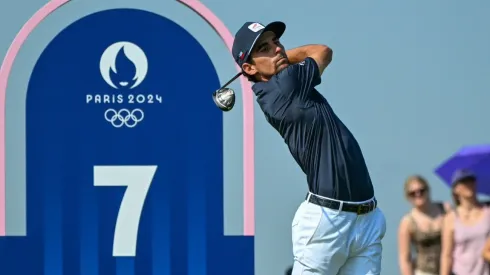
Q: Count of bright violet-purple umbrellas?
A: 1